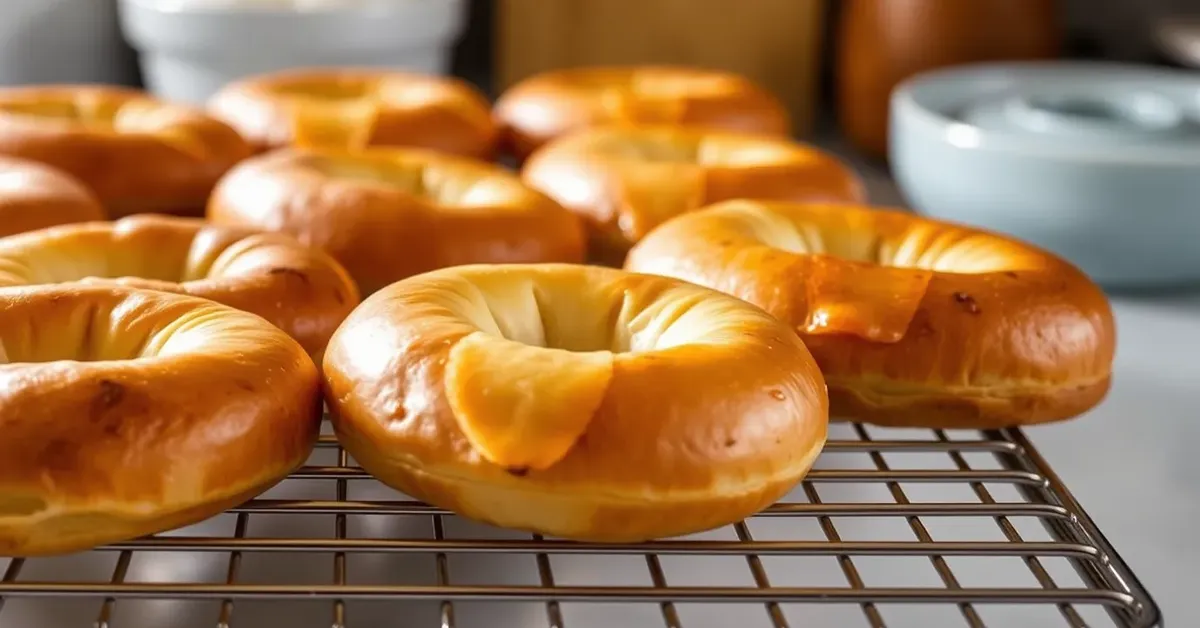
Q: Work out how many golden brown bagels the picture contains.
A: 10